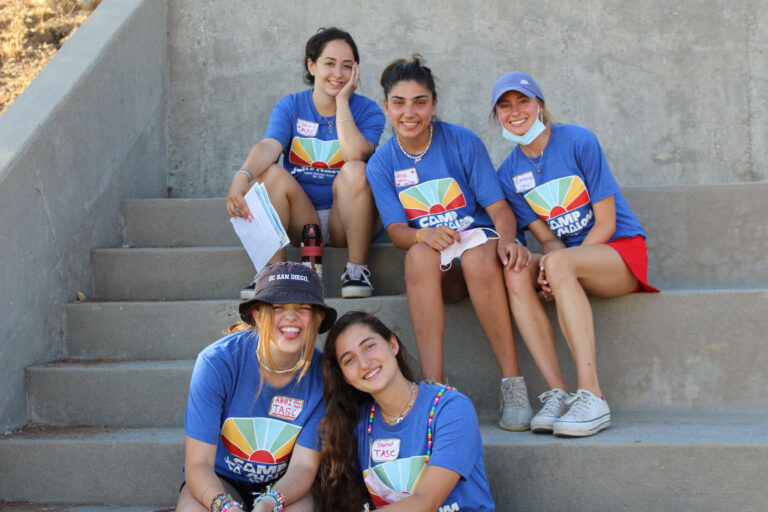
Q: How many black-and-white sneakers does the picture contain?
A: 2